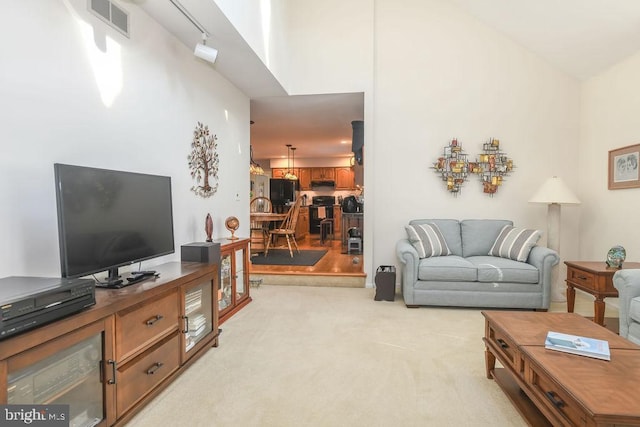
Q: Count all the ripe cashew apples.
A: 0